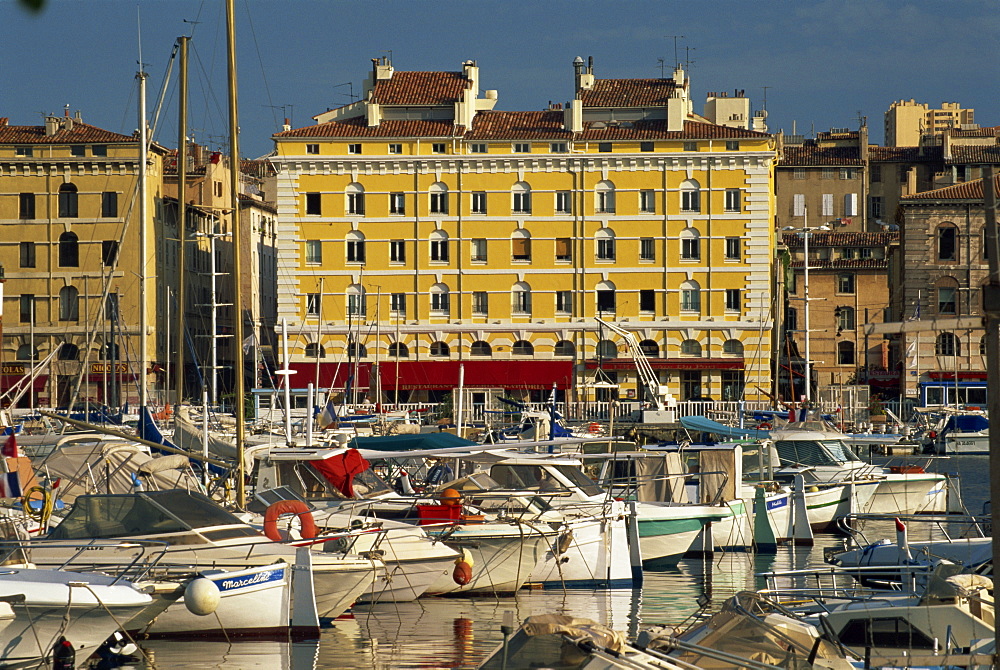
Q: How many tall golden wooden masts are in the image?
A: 2